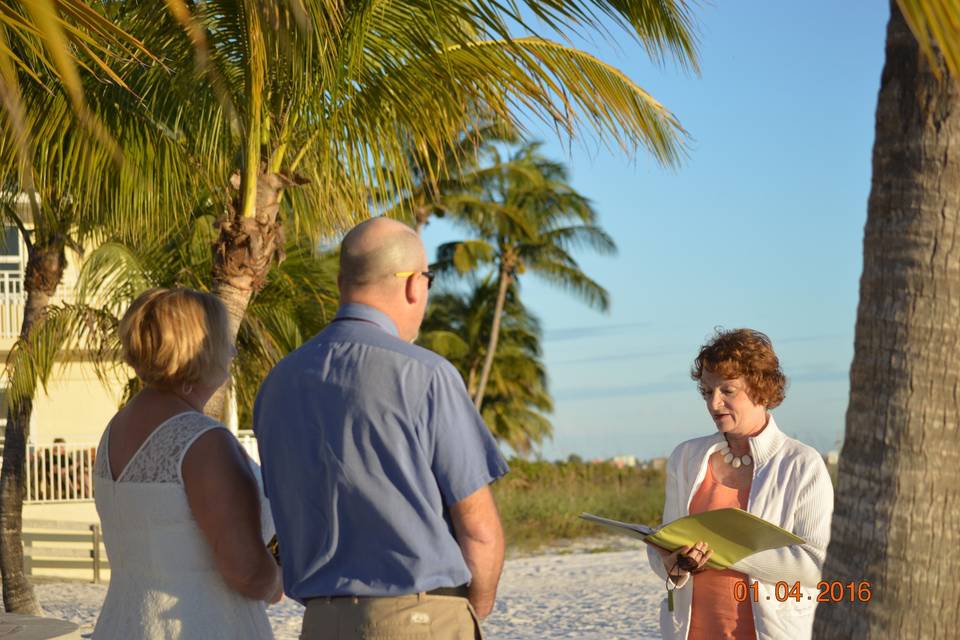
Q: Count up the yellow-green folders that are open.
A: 1